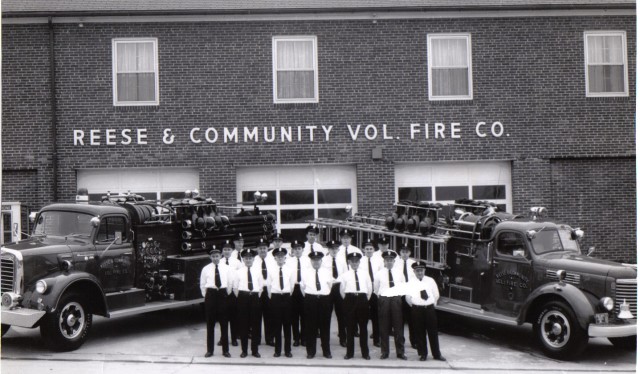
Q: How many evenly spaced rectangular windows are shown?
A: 4